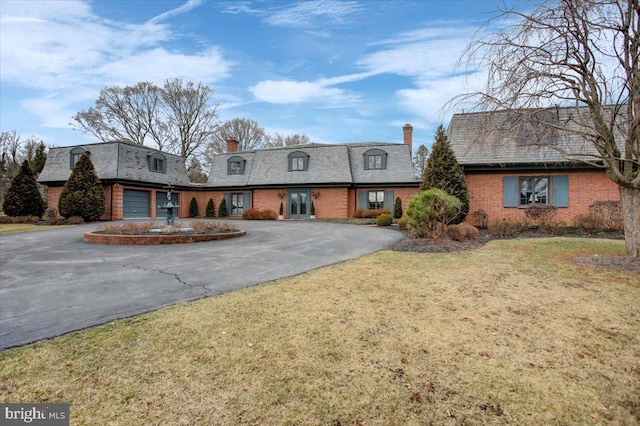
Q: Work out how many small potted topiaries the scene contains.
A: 2